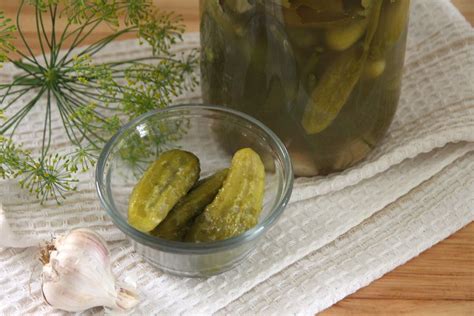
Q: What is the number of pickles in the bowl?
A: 3